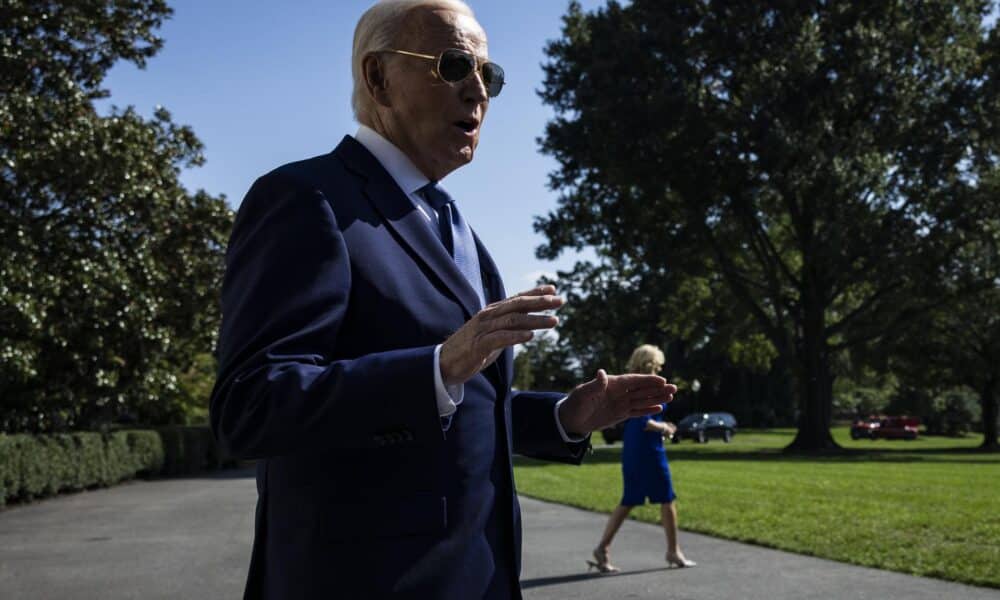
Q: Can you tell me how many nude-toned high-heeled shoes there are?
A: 2